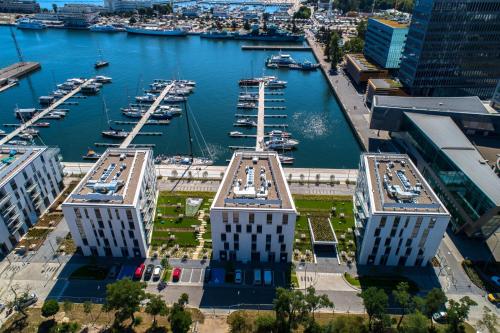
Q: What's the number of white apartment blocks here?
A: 4